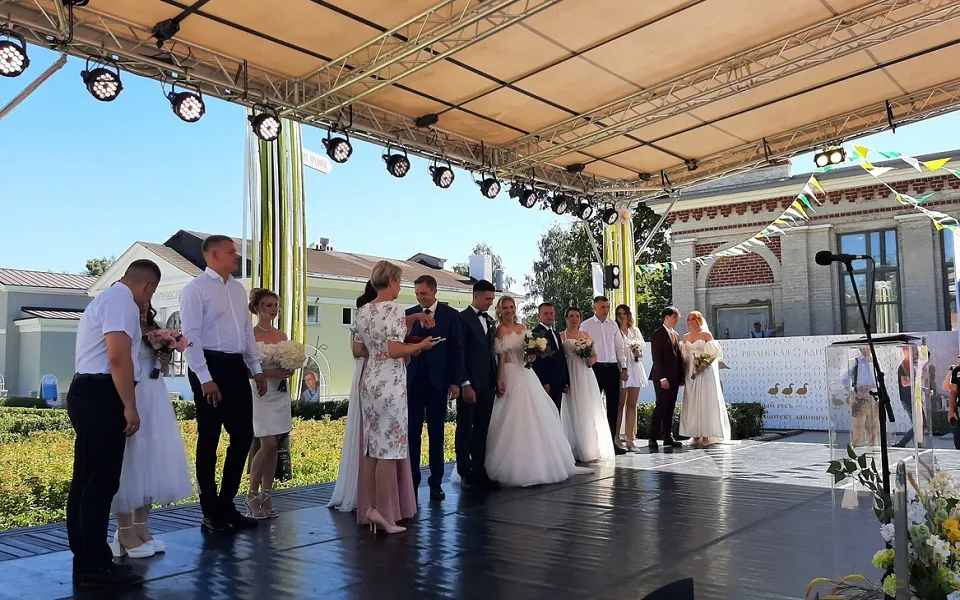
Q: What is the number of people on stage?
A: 15